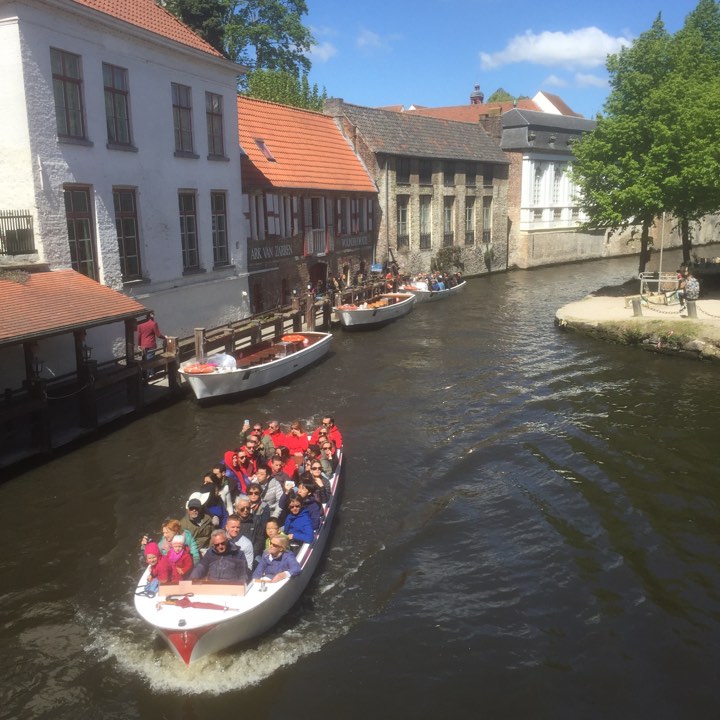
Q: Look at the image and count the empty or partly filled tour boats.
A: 3